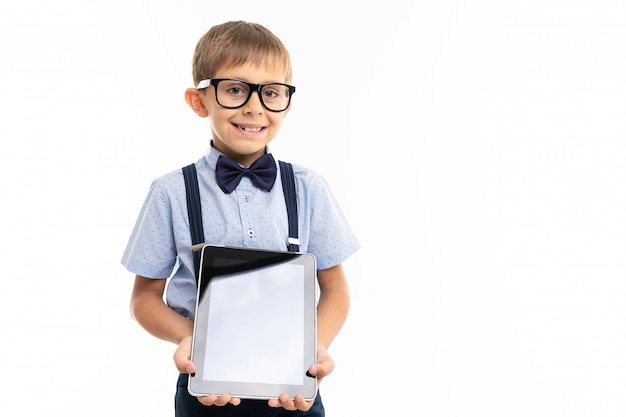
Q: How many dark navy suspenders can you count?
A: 2